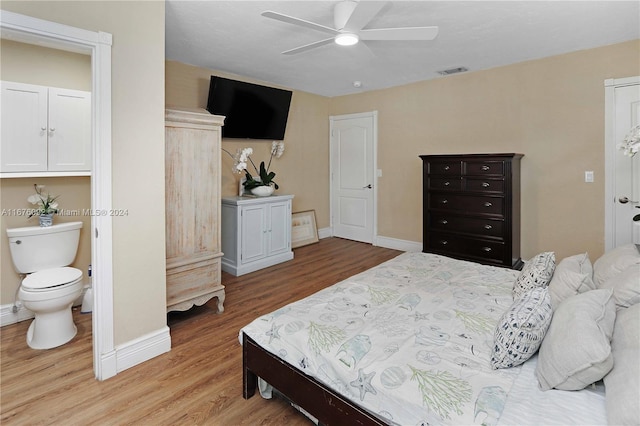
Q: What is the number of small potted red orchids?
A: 0